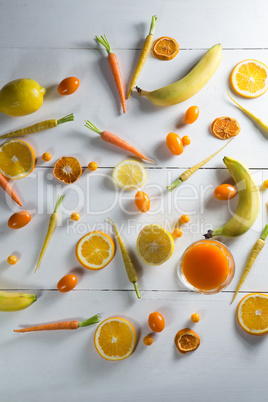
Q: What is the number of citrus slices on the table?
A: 11